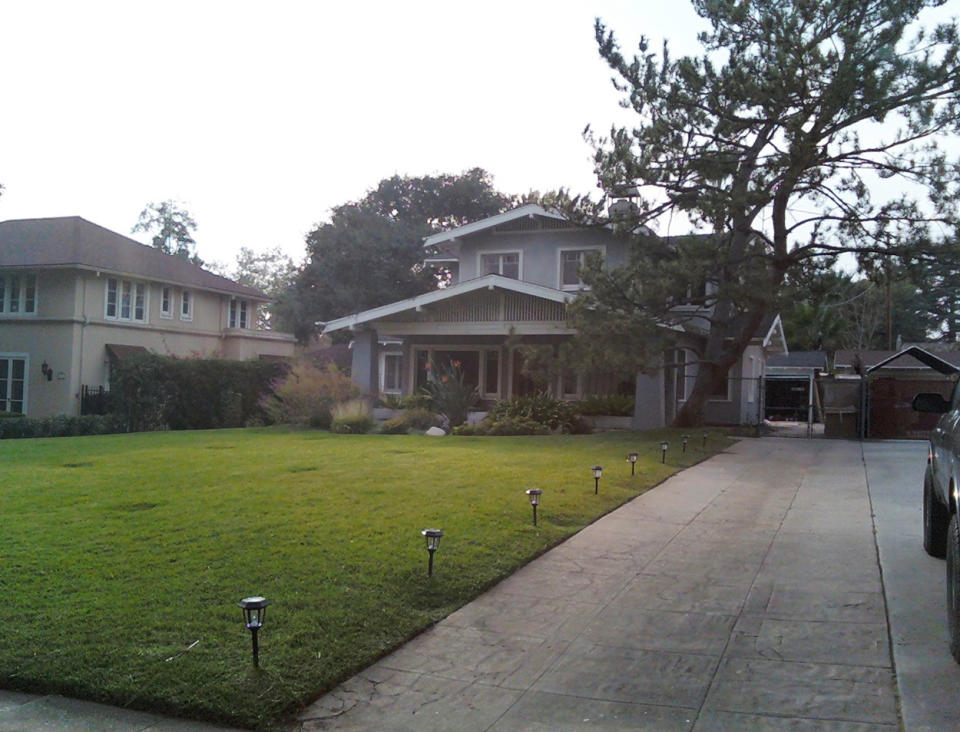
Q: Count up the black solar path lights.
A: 8